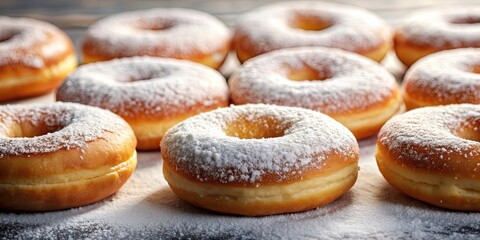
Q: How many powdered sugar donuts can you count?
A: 10